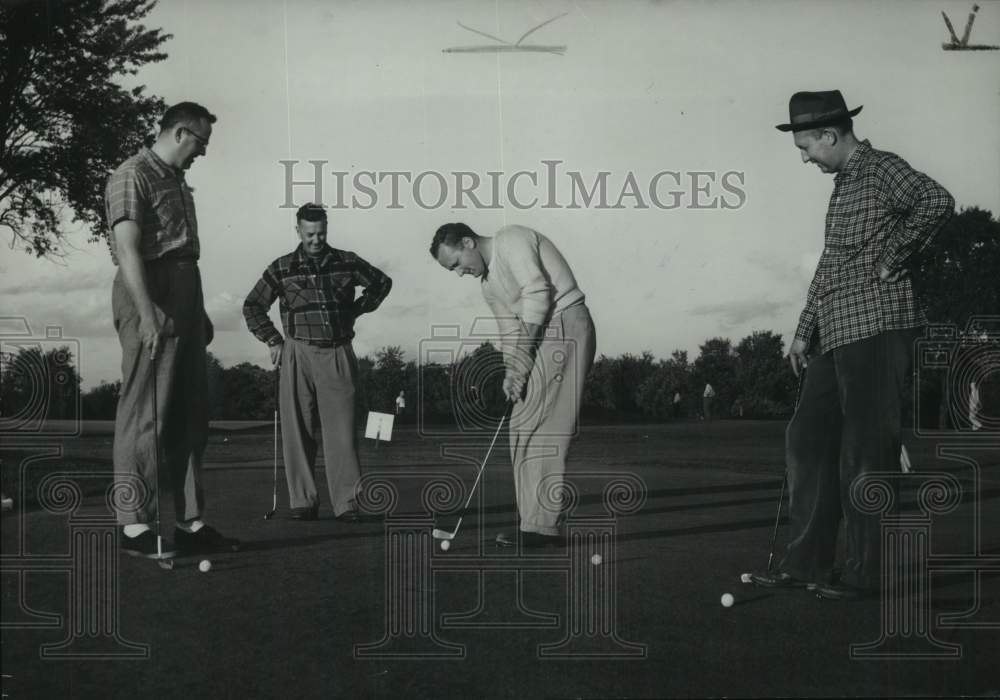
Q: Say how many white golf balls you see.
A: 4